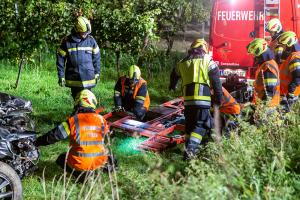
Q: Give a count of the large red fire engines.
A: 1